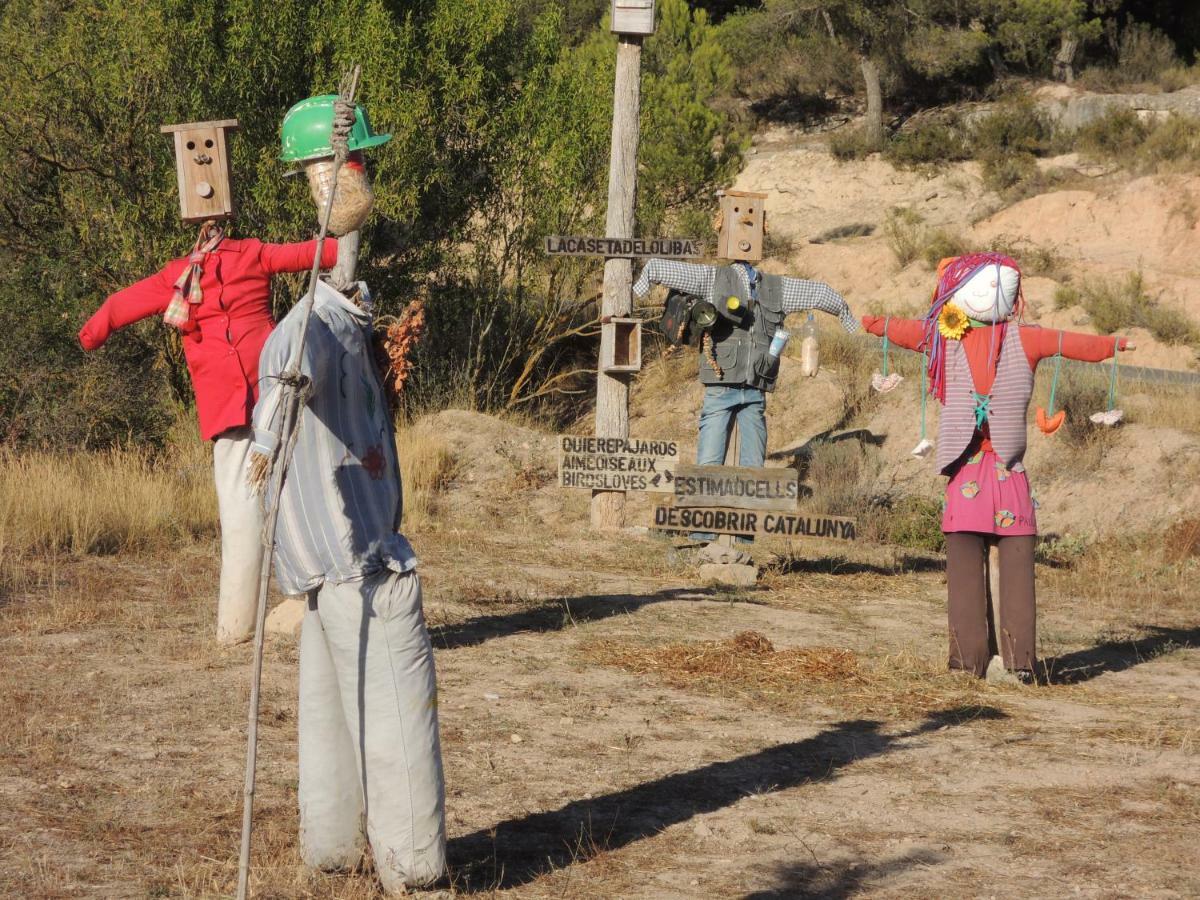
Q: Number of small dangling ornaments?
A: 4